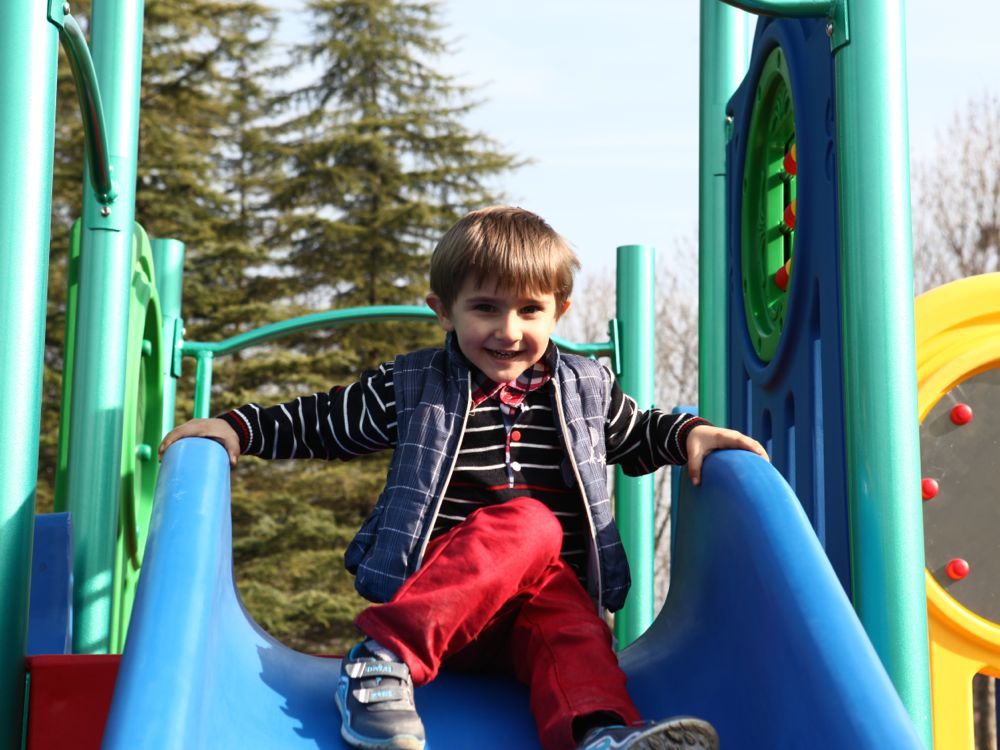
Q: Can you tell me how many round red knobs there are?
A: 3